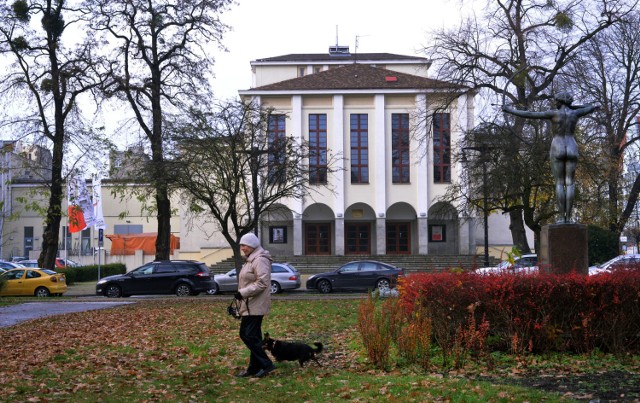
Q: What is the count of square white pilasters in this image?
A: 6